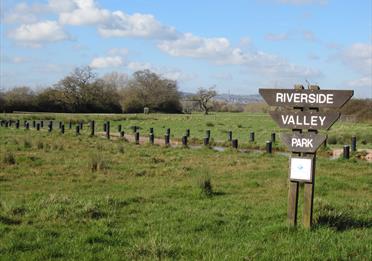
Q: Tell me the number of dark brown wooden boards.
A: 3